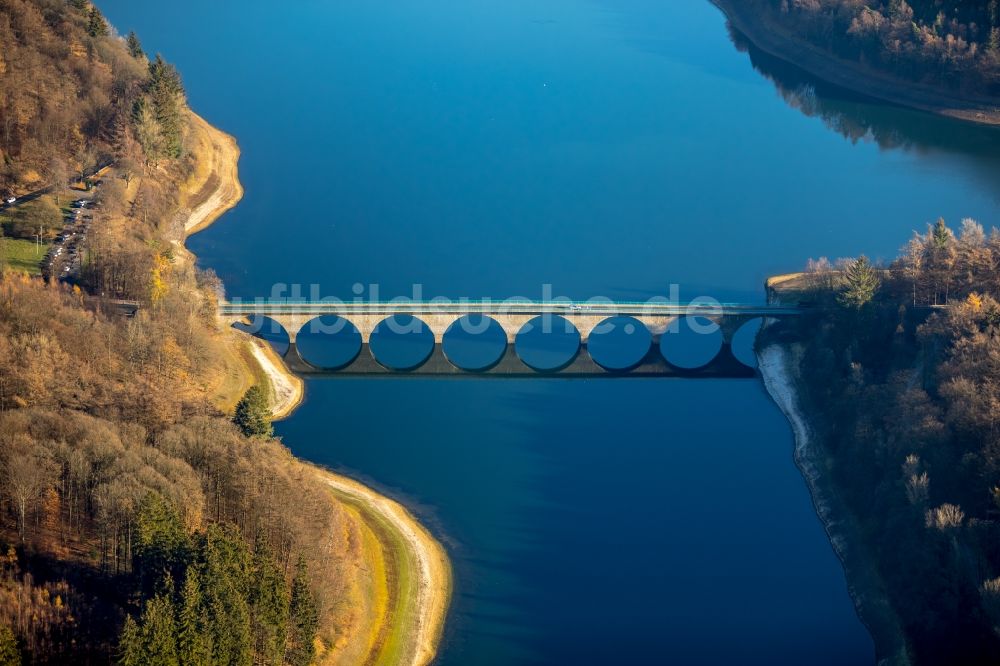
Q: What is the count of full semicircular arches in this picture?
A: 6